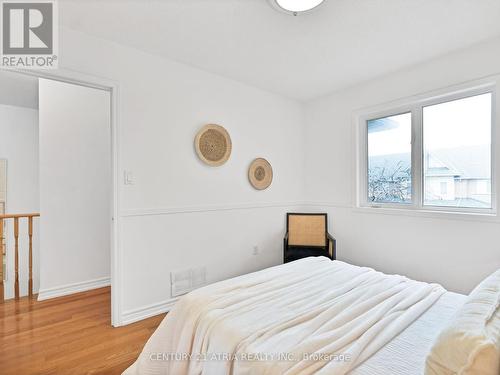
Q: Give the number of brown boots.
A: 0